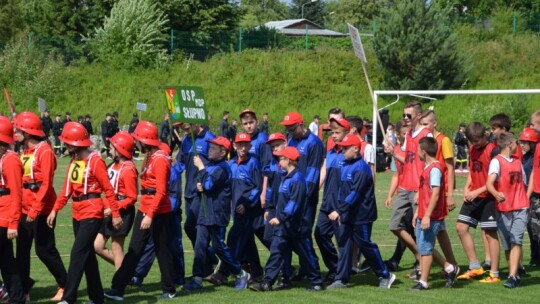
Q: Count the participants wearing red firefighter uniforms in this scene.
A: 5